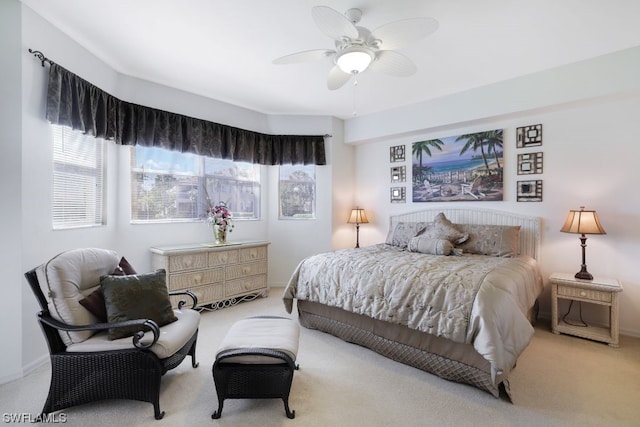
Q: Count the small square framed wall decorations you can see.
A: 6